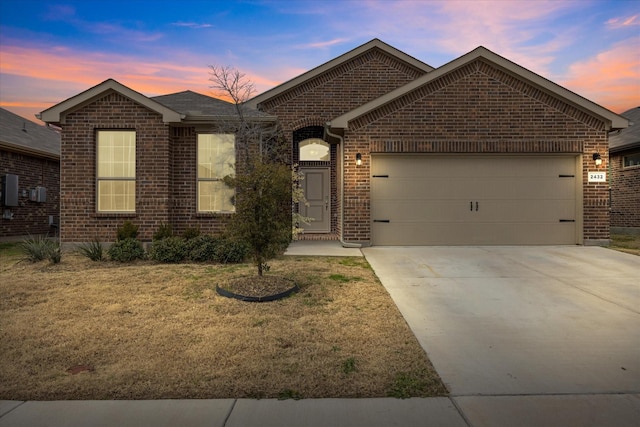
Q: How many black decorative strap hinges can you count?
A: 4